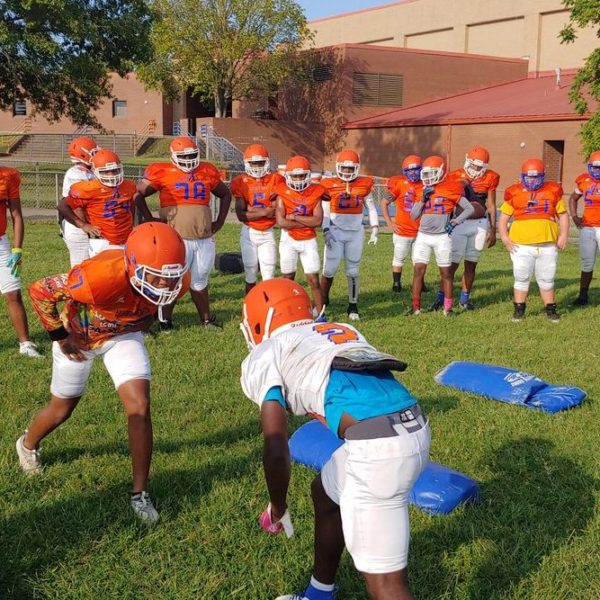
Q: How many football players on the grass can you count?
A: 14